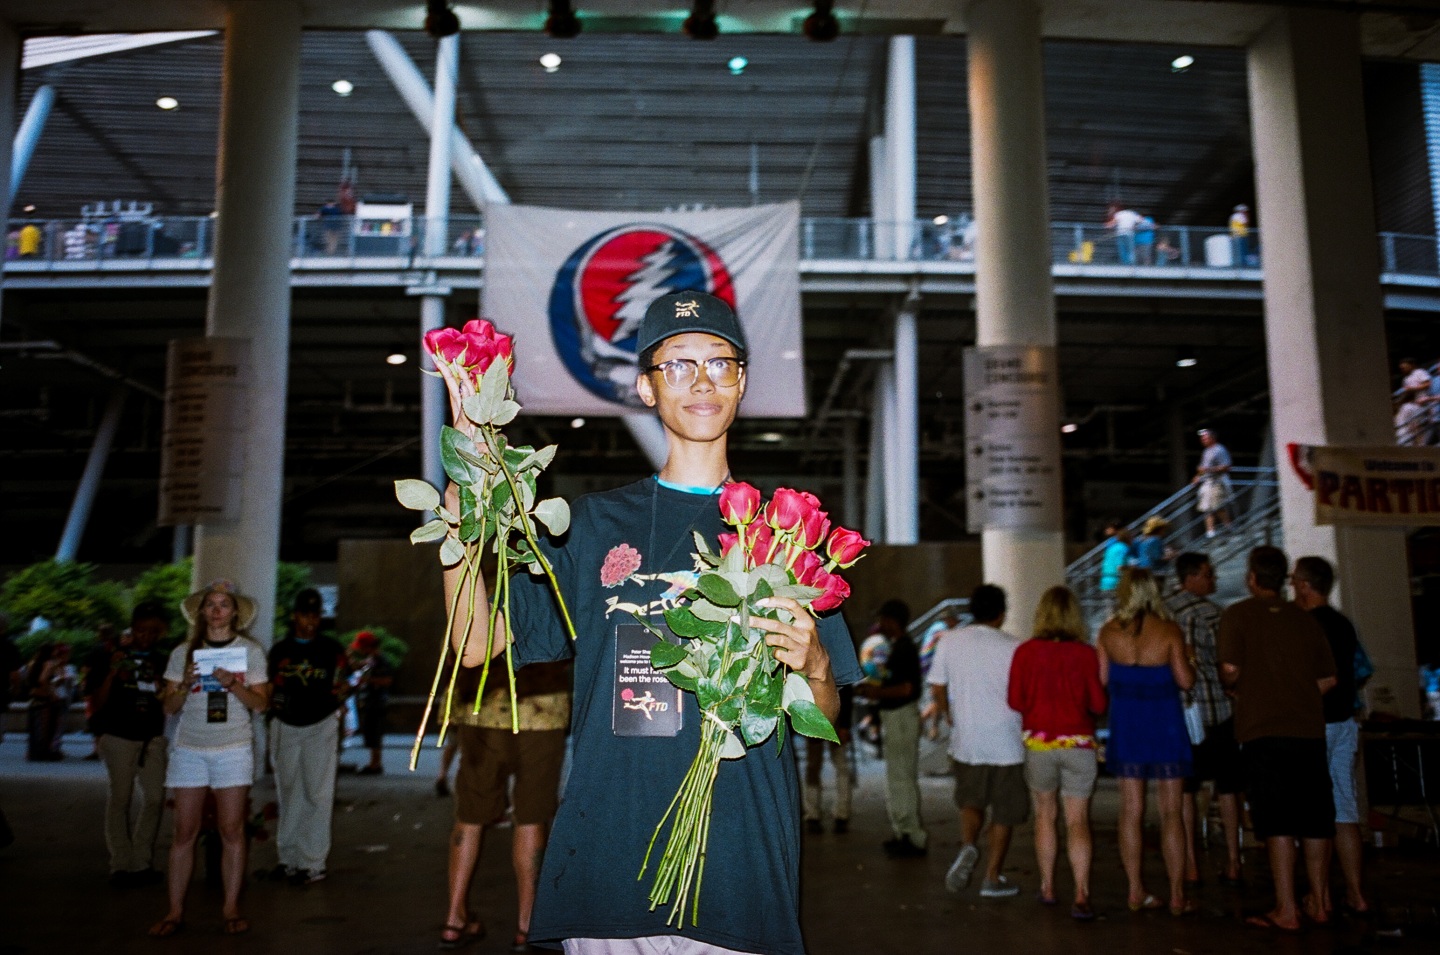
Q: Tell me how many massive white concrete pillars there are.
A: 3